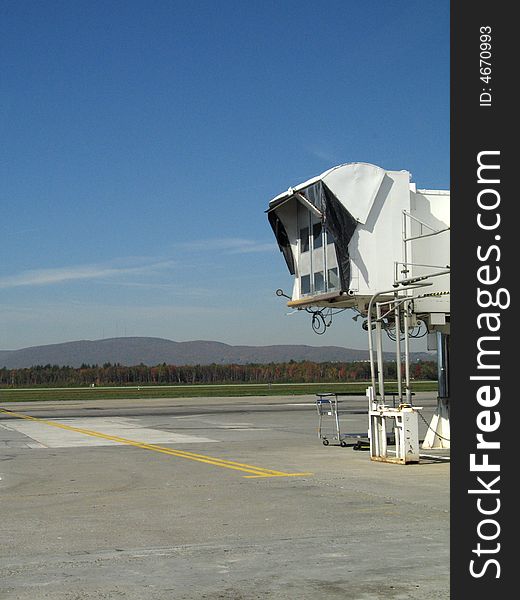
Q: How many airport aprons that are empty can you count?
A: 1